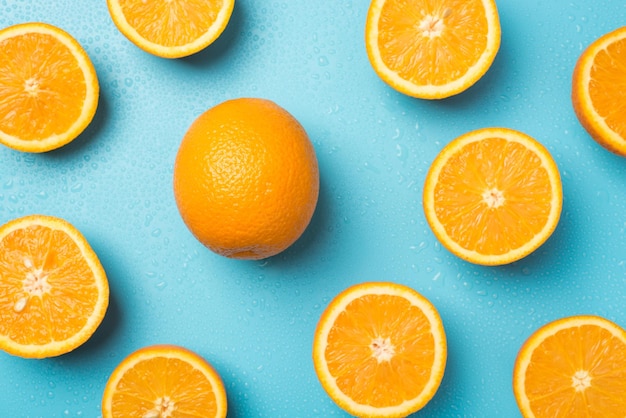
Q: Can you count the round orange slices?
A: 9